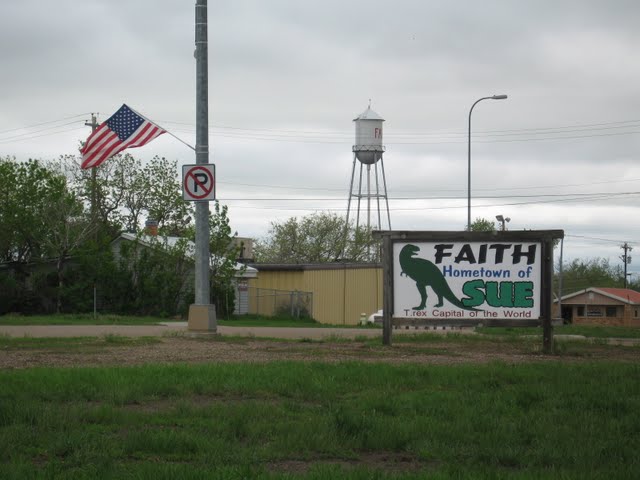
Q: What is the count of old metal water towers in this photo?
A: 1